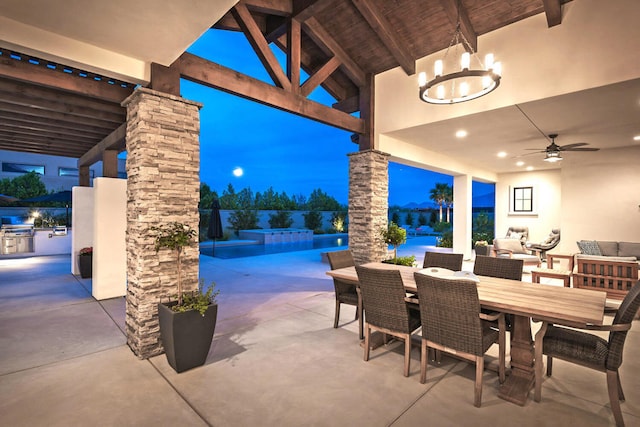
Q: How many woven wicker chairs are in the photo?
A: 6